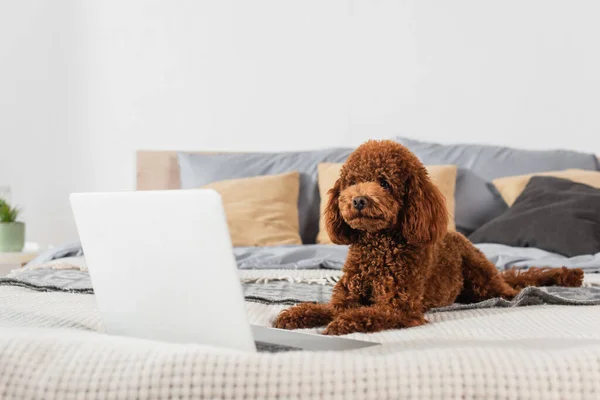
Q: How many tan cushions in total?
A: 3